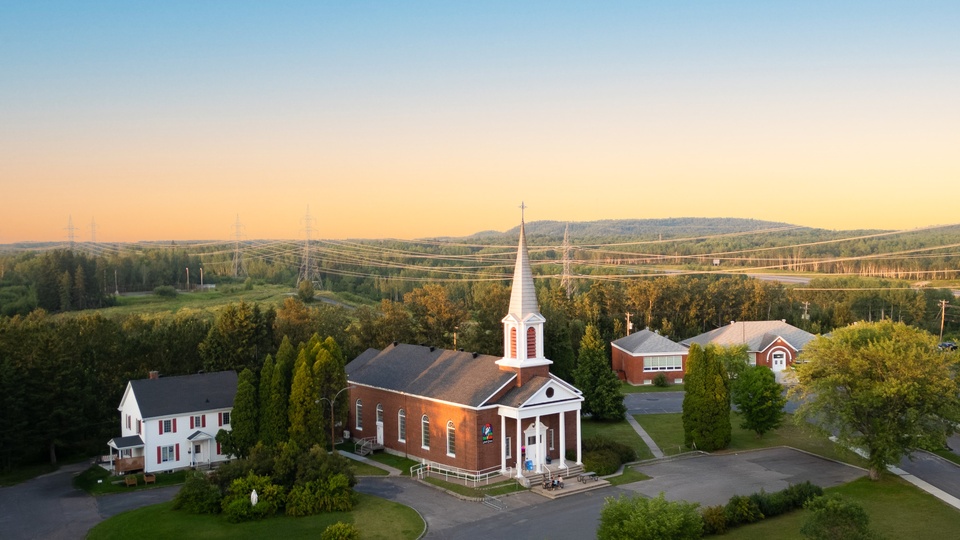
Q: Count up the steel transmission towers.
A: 5